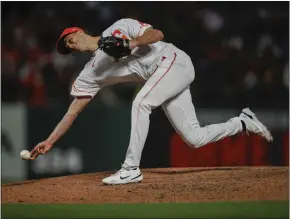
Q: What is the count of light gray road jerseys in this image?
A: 0